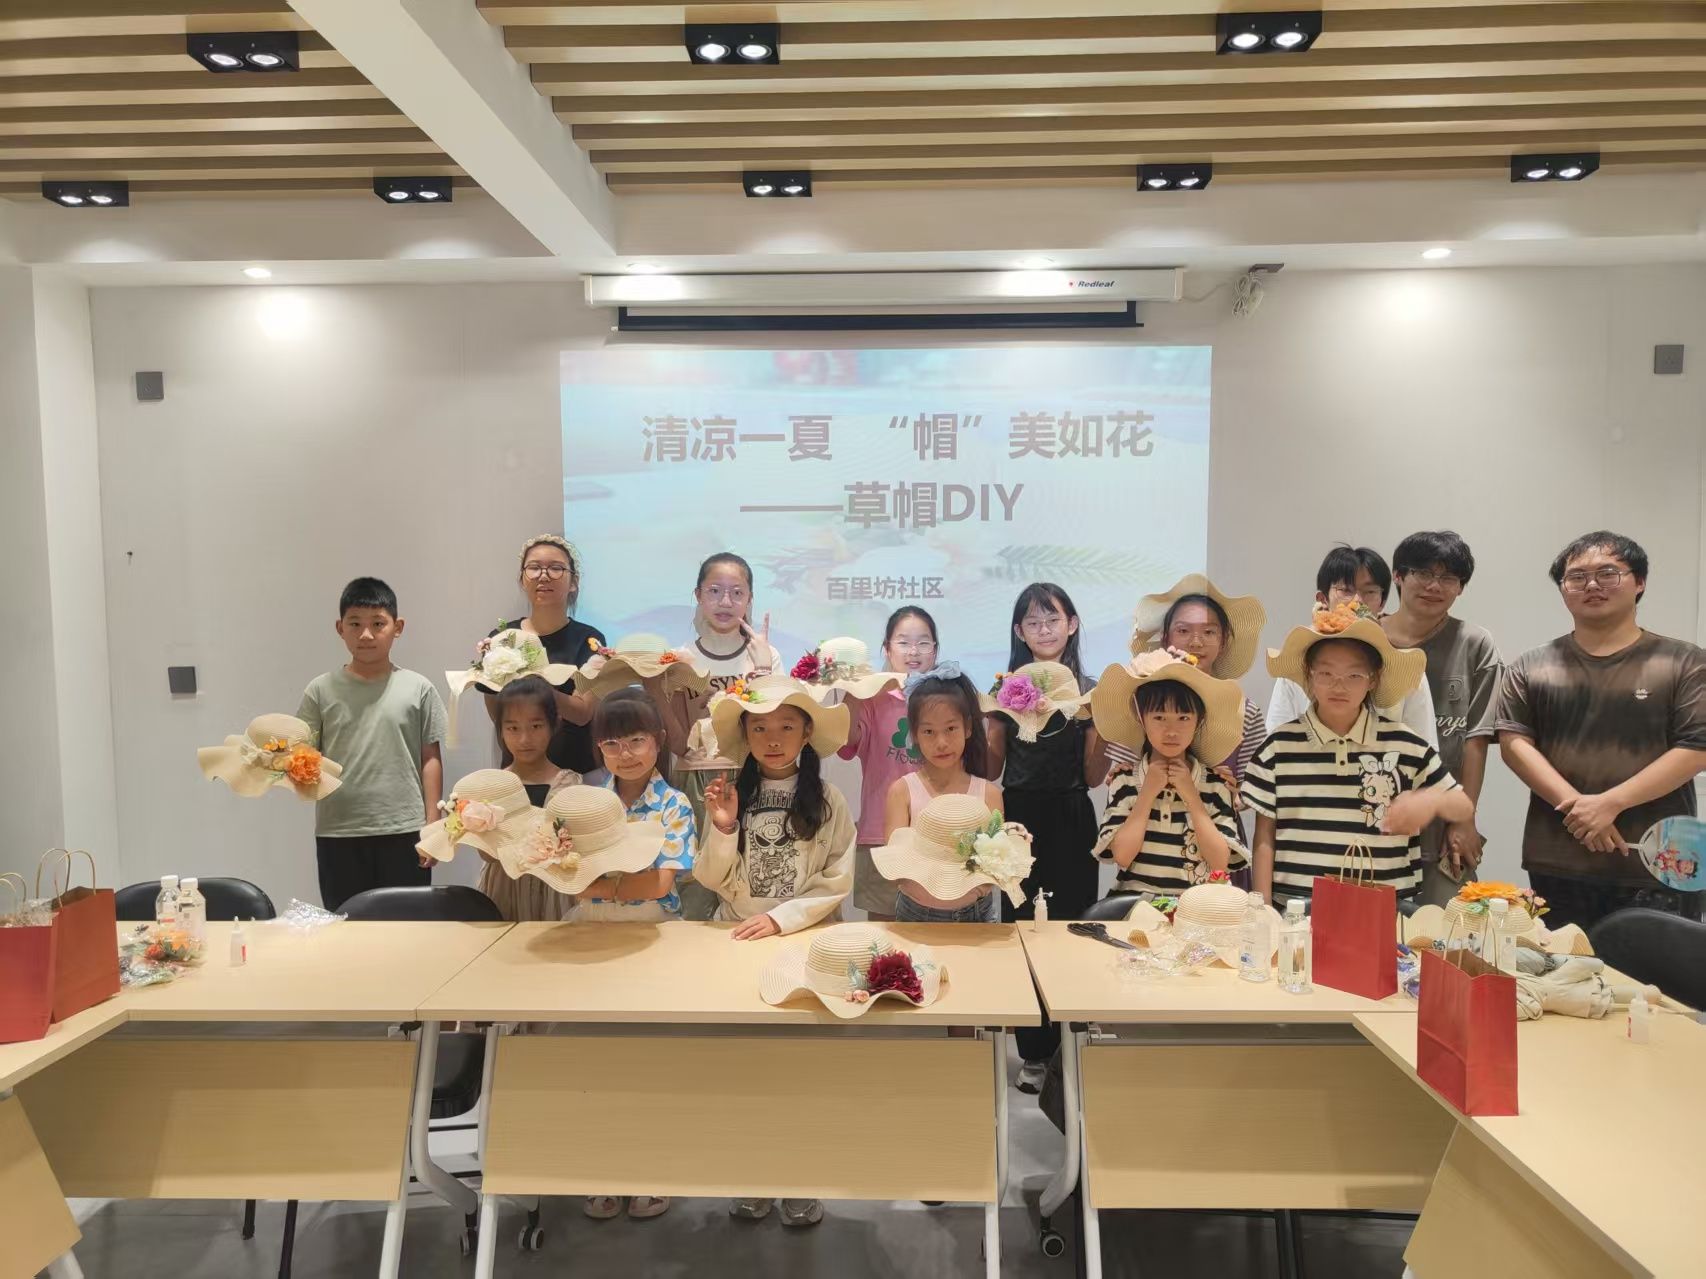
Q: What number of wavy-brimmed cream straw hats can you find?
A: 15